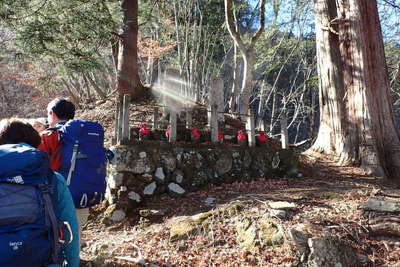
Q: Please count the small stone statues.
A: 6